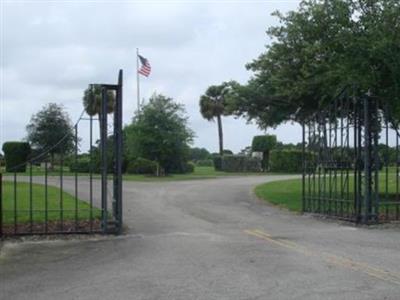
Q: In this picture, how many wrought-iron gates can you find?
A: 2